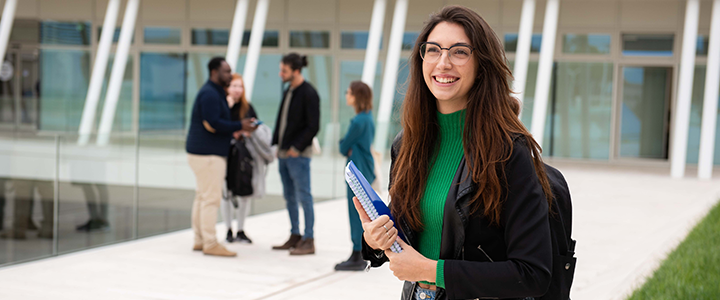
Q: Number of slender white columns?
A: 11